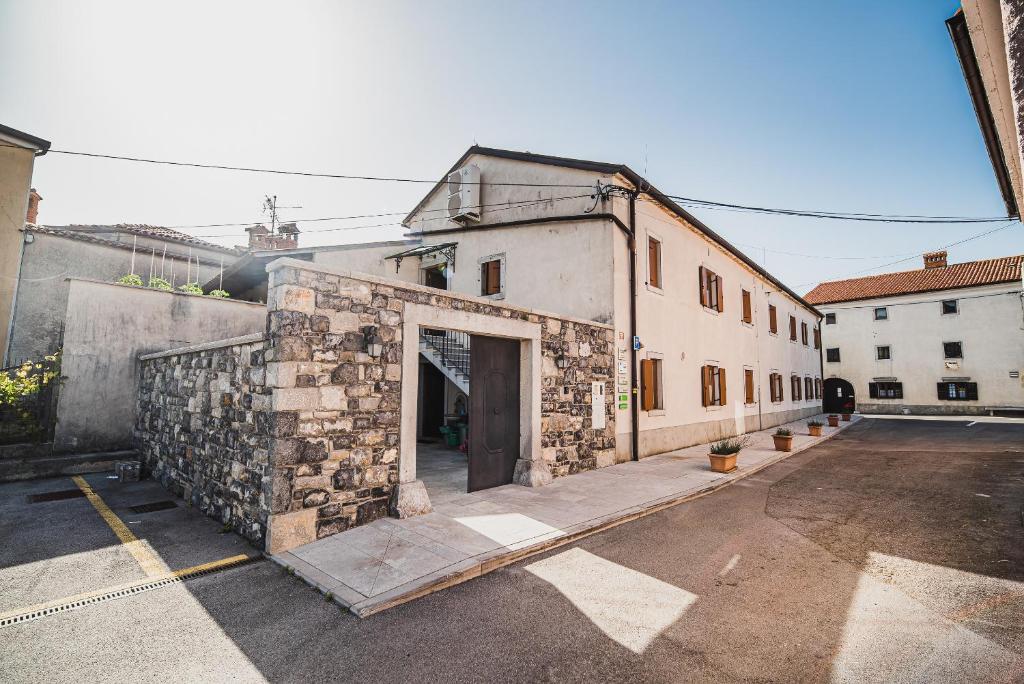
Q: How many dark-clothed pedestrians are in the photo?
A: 0